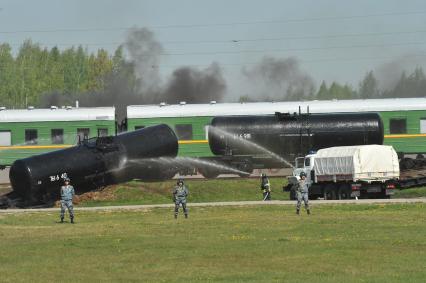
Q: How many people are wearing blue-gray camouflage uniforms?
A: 3